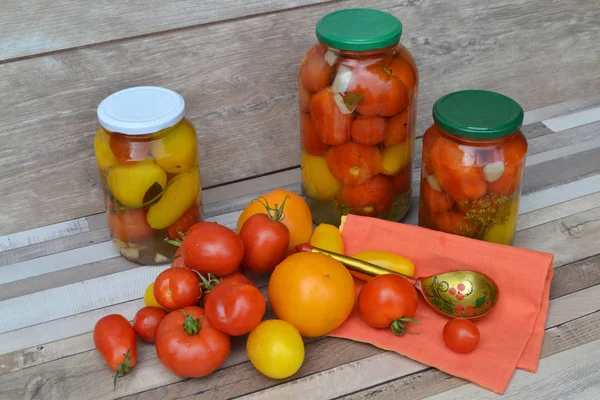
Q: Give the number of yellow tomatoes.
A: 11